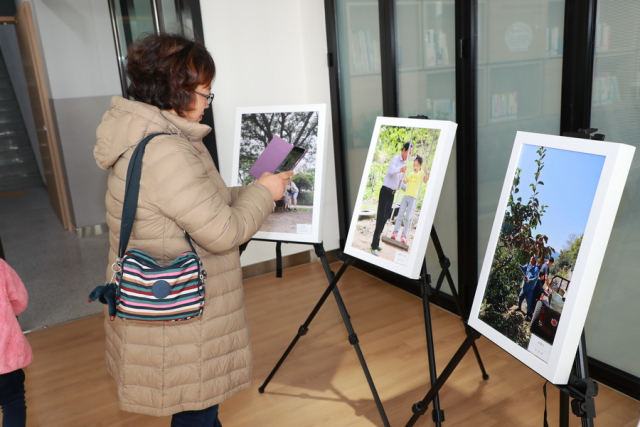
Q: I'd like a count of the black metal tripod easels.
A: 3